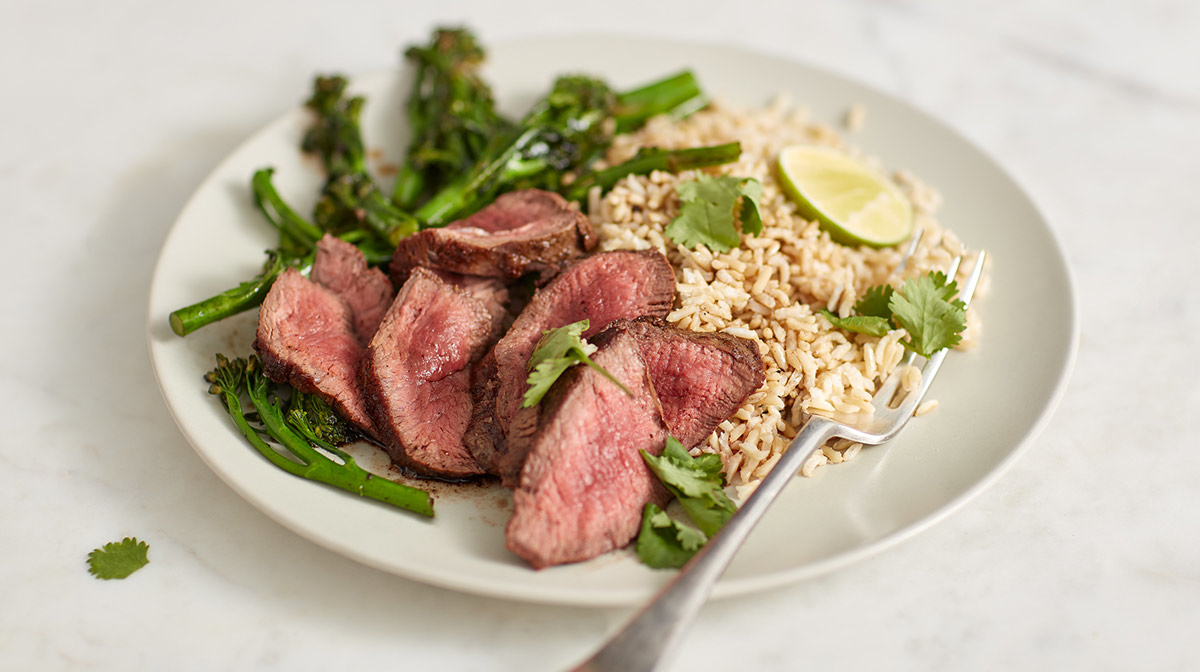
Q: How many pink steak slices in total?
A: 7